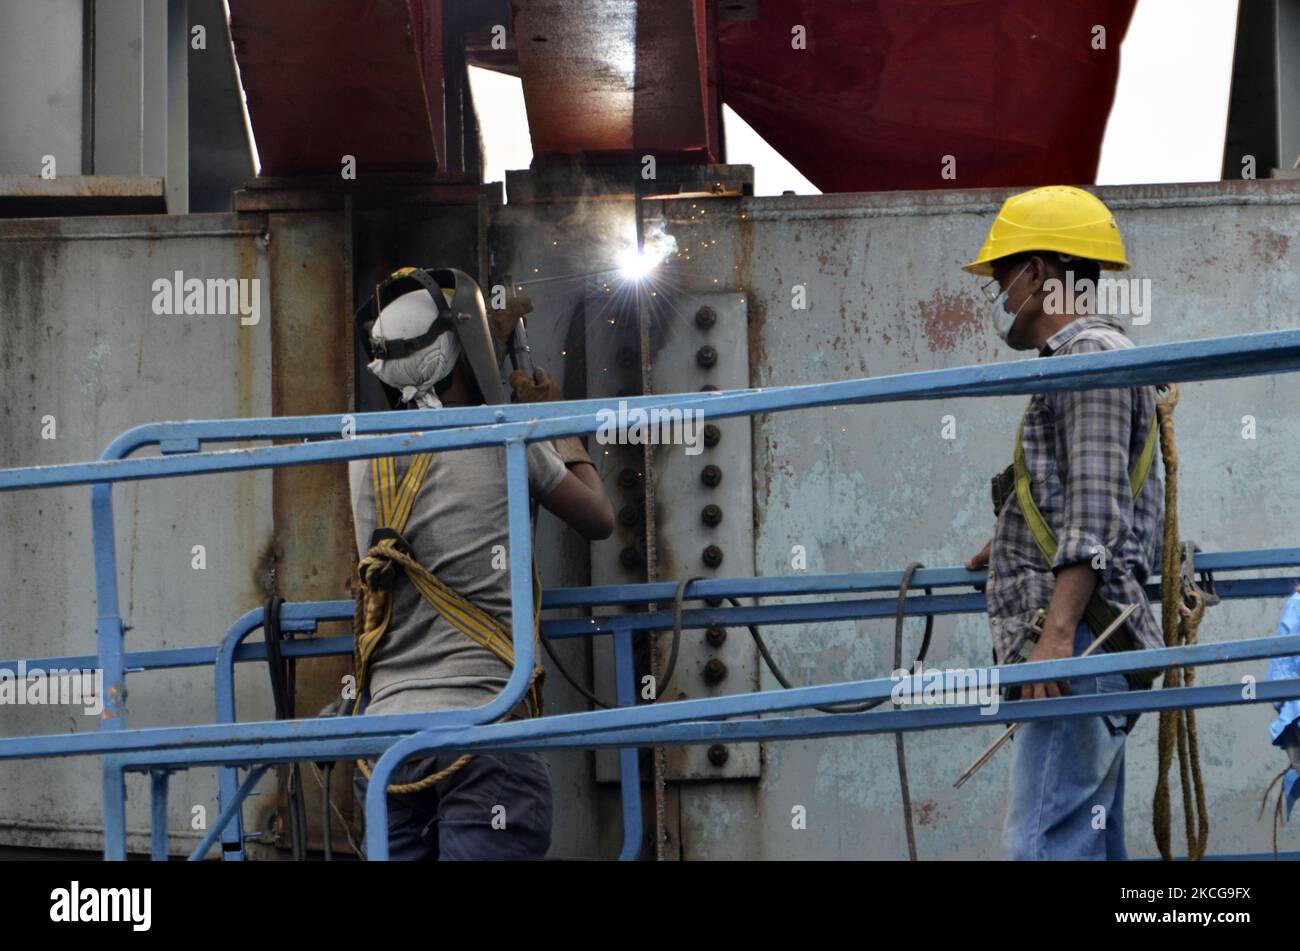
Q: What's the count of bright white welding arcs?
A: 1